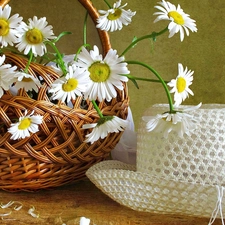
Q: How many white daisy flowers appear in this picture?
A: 12